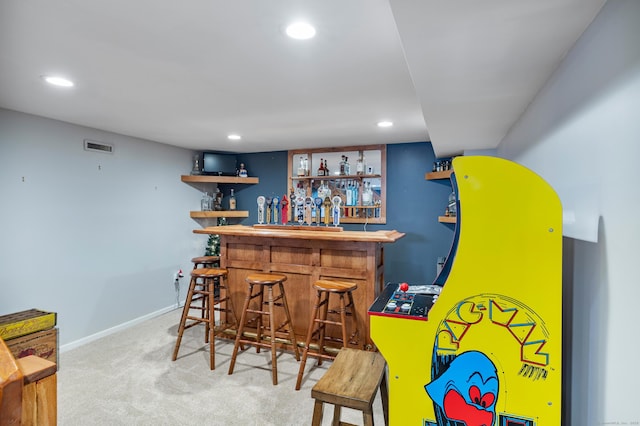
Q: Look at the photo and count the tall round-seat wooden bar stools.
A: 4